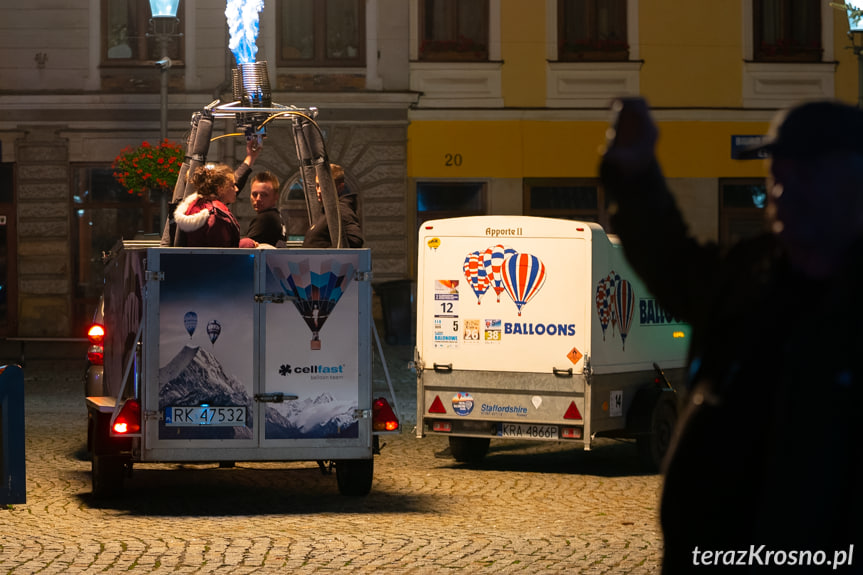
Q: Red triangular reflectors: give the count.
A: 2